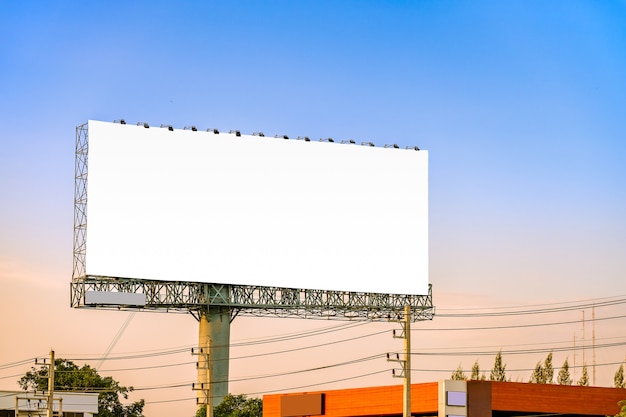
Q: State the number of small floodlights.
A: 14